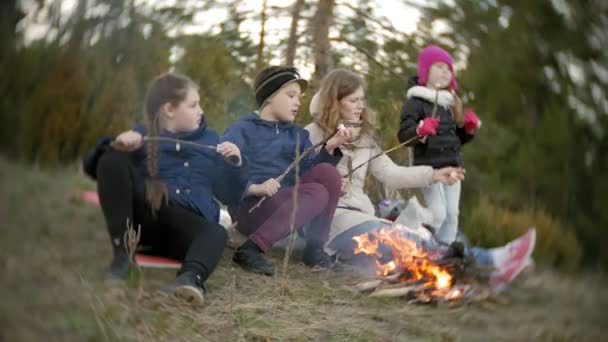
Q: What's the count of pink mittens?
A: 2